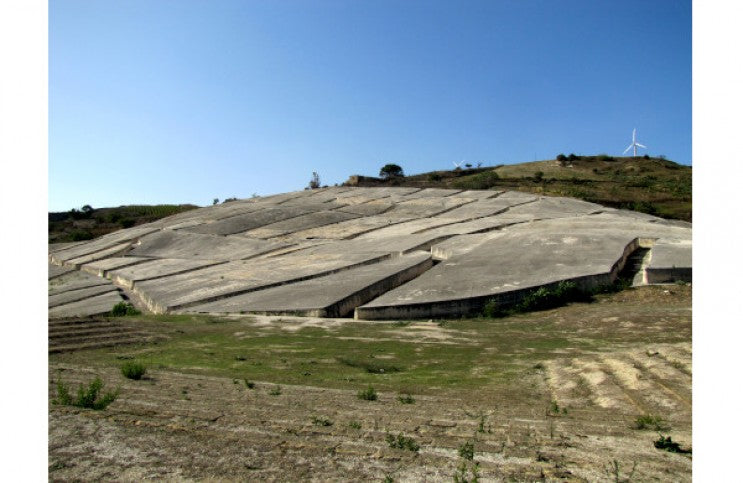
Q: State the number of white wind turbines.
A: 2